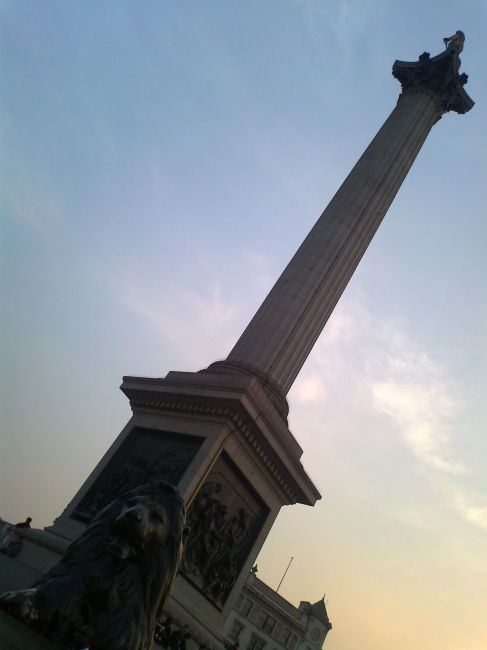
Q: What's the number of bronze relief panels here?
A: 2